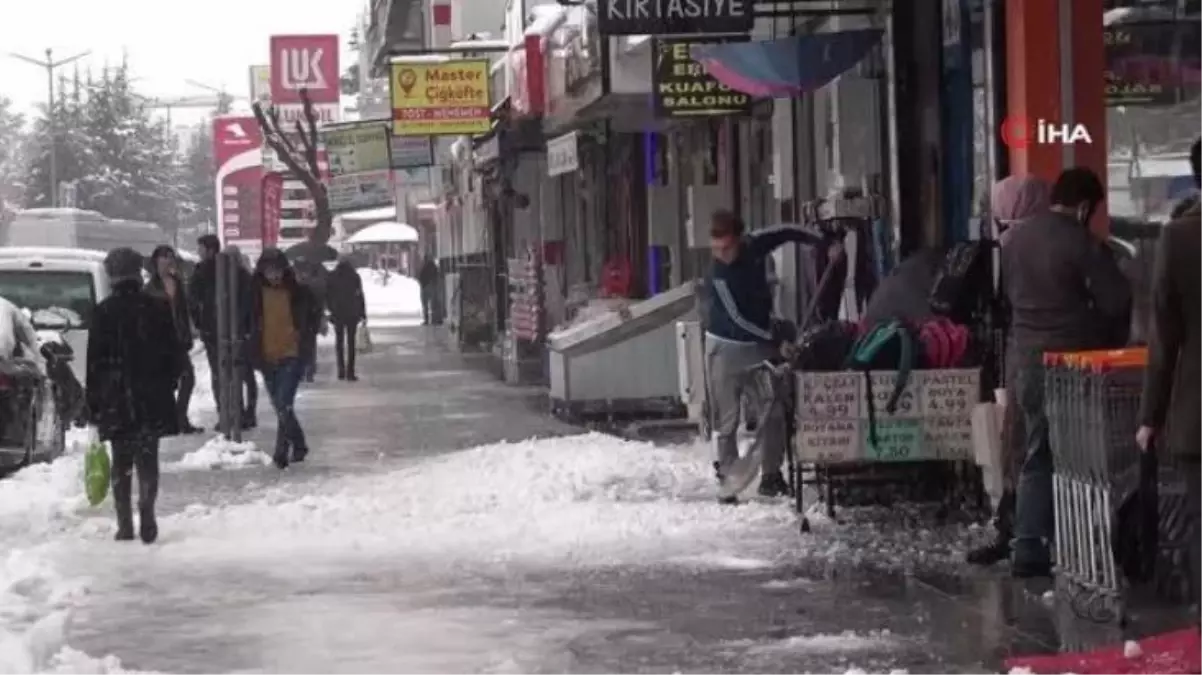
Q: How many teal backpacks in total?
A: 1